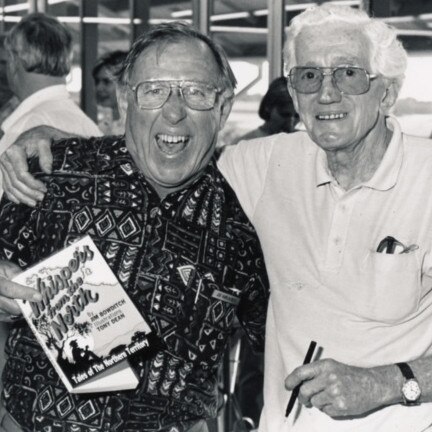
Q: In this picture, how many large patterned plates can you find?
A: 0